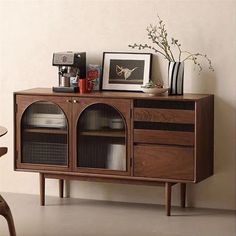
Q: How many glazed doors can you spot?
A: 2